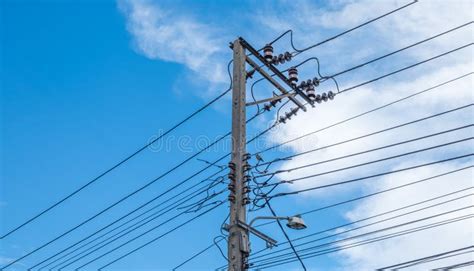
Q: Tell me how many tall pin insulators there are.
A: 3